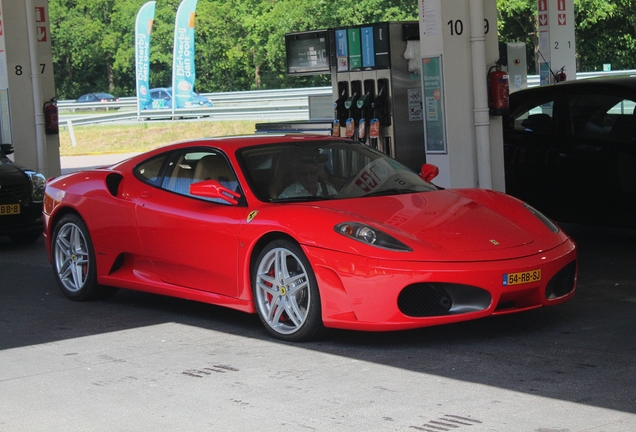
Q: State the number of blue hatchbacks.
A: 1